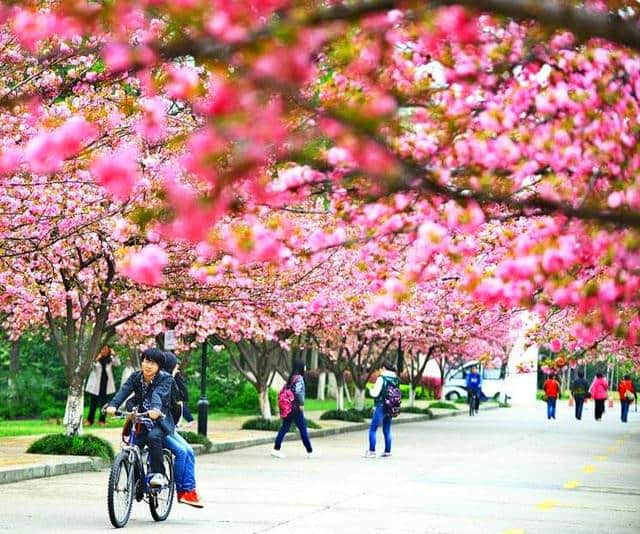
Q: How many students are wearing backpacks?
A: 2